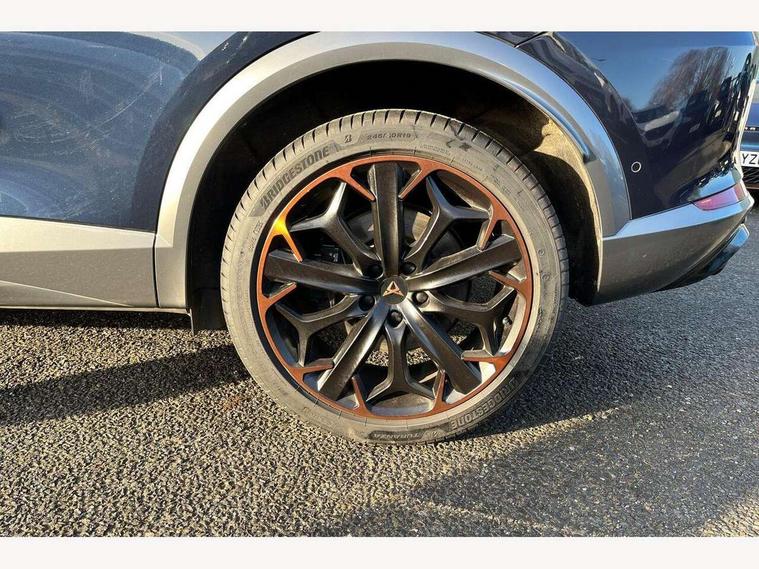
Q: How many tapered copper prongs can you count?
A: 10